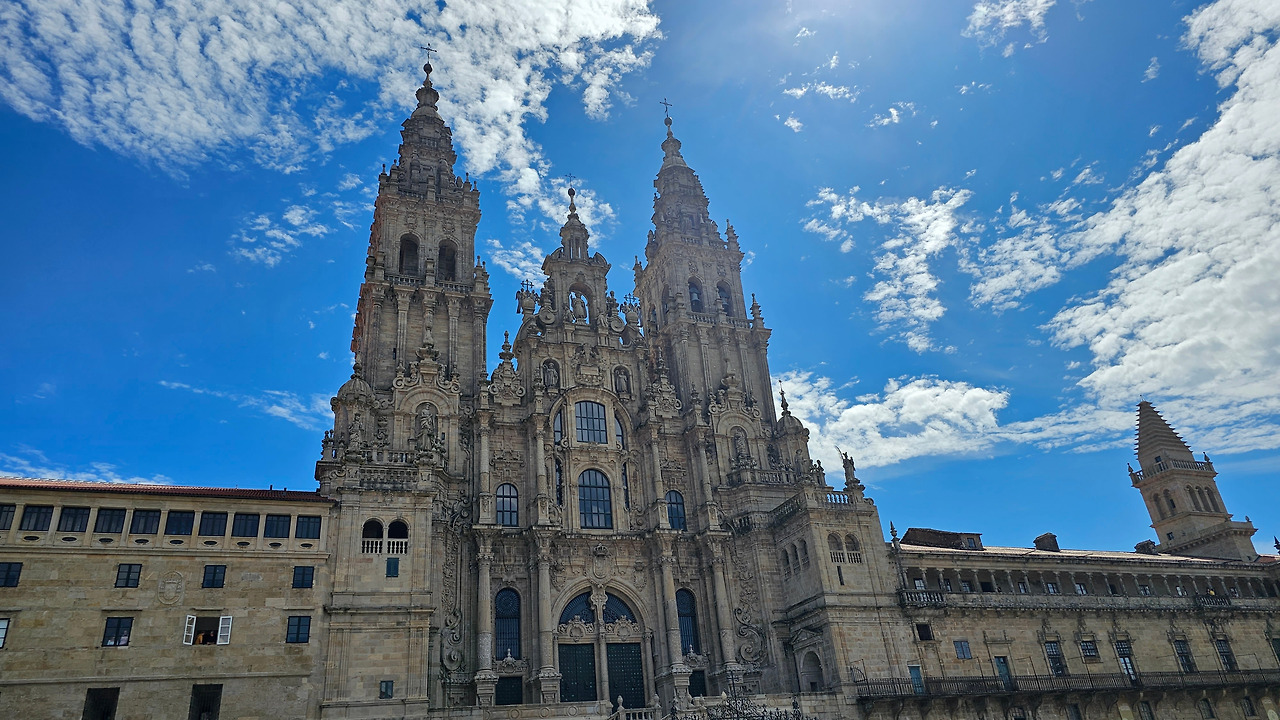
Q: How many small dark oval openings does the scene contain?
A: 9